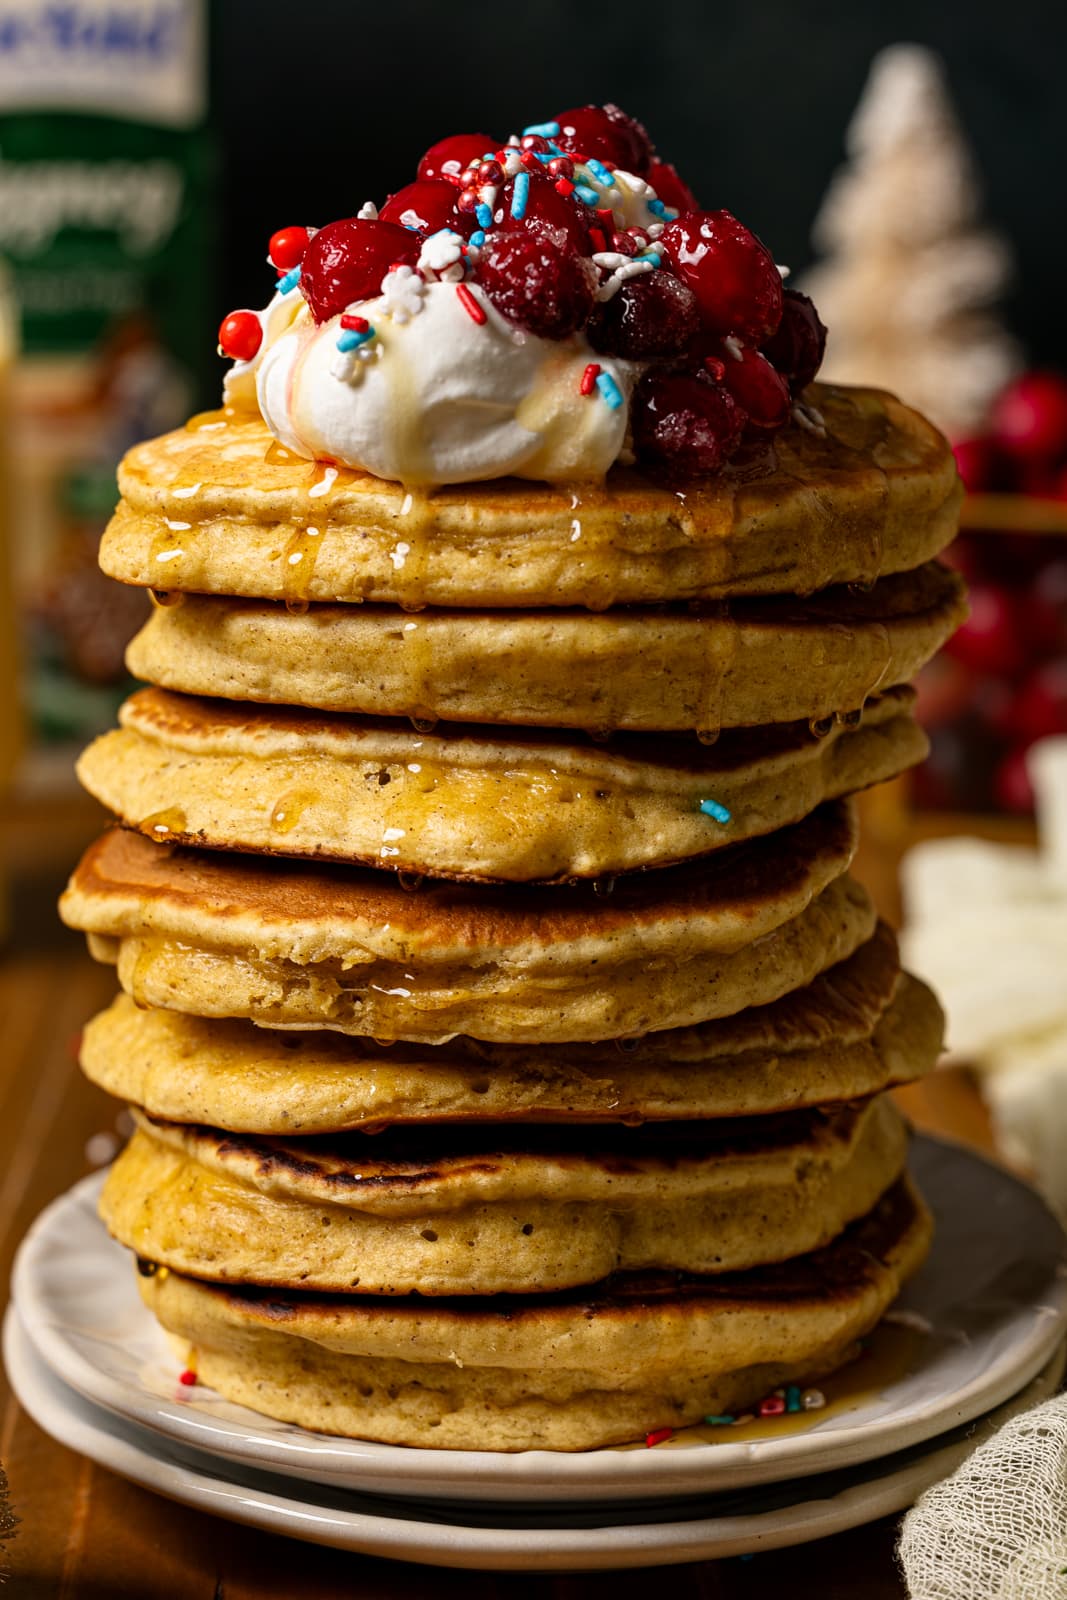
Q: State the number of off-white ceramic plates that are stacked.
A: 2